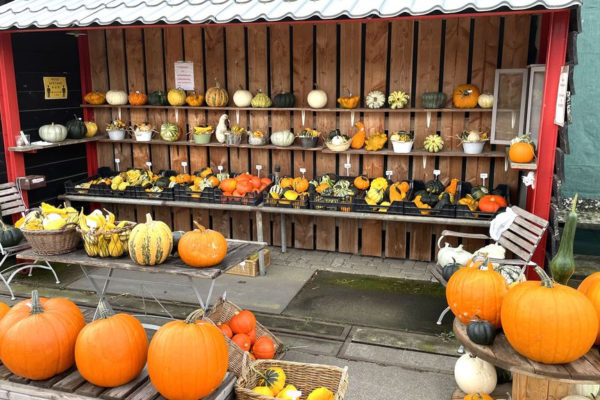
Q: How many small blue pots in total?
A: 2